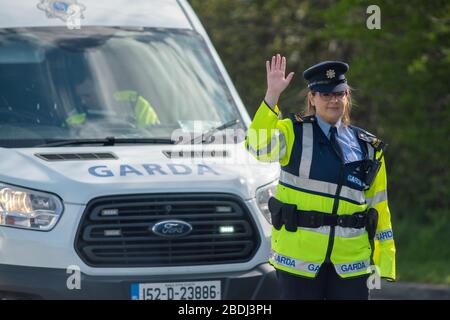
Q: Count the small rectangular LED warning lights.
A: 4